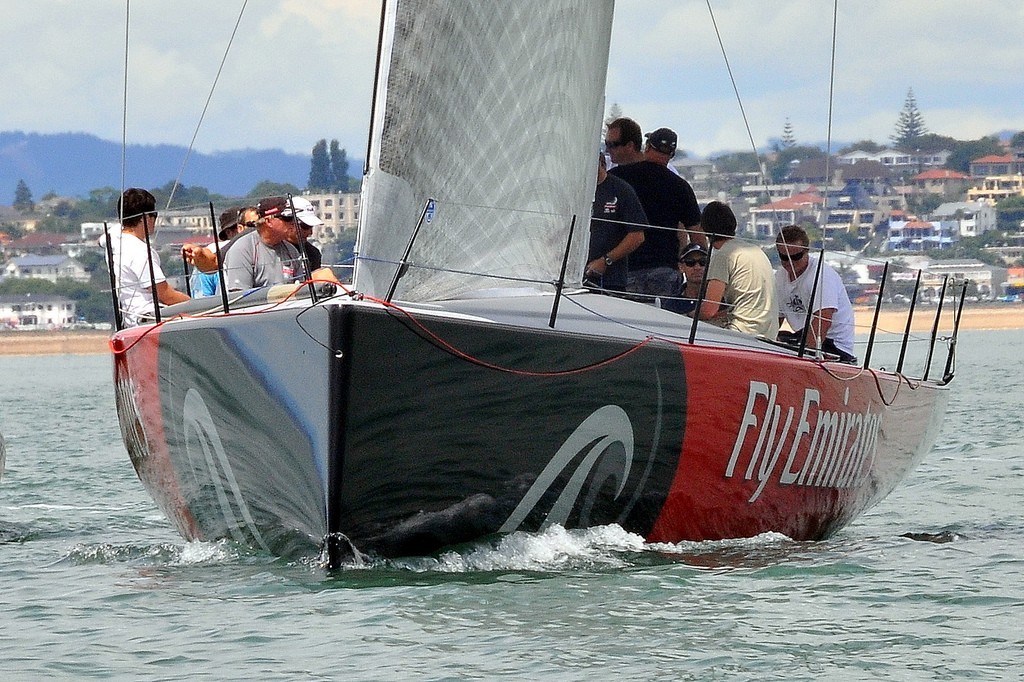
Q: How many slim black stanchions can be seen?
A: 13